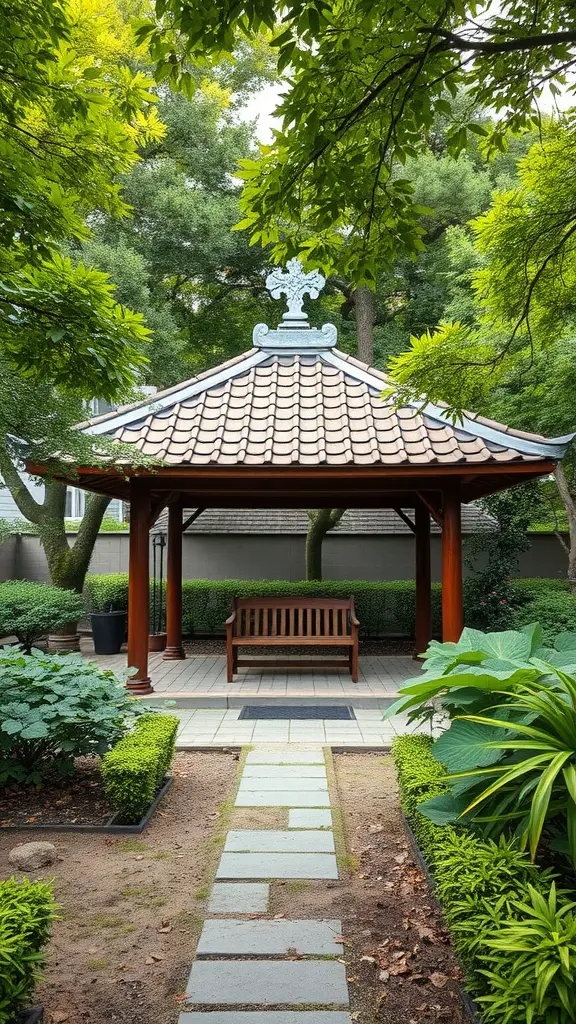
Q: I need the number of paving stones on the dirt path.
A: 11